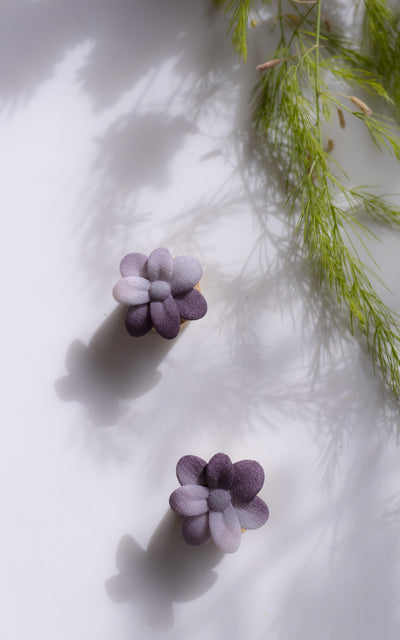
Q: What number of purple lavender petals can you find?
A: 14